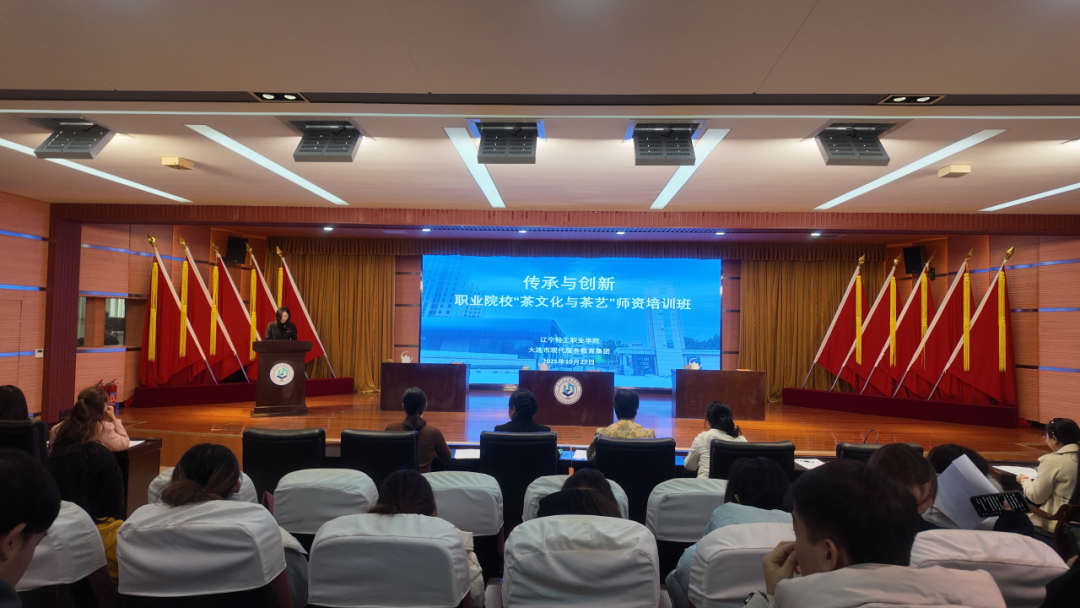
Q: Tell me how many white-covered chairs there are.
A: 12